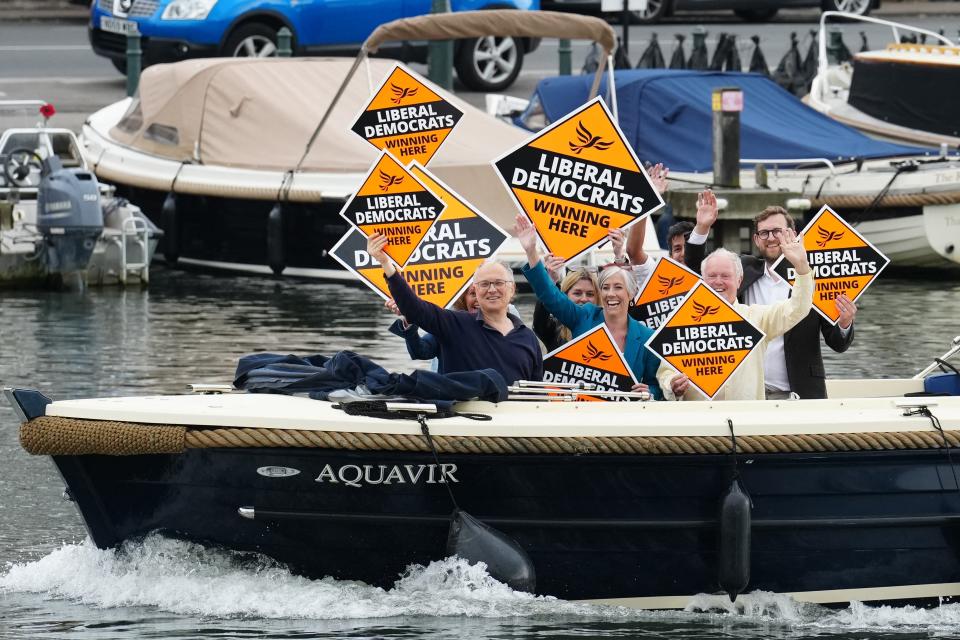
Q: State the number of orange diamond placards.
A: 8